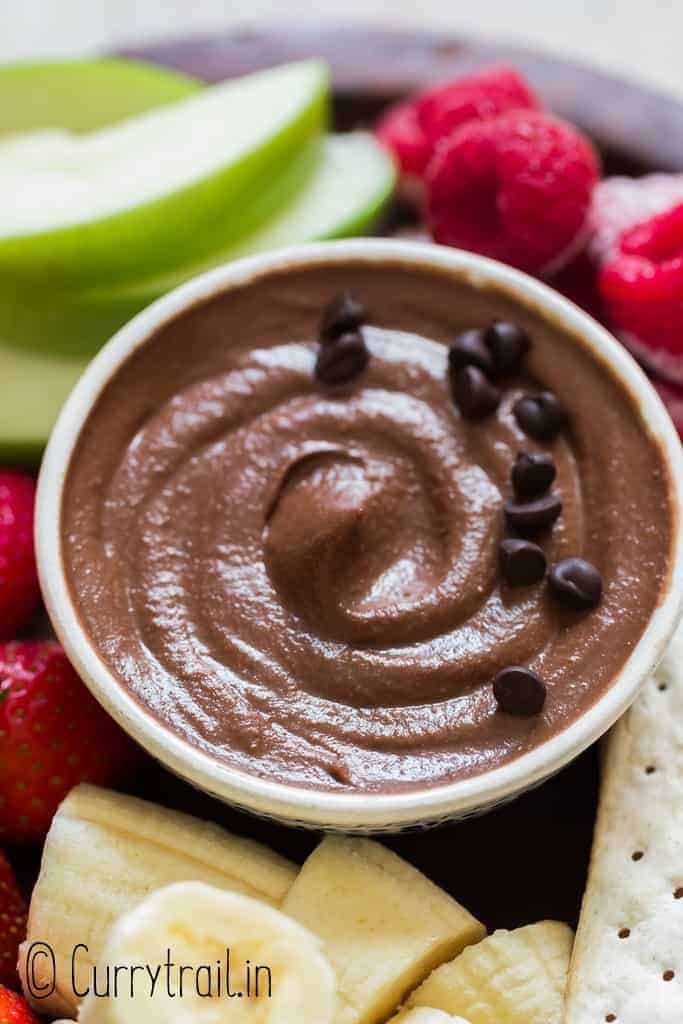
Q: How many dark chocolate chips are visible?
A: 11